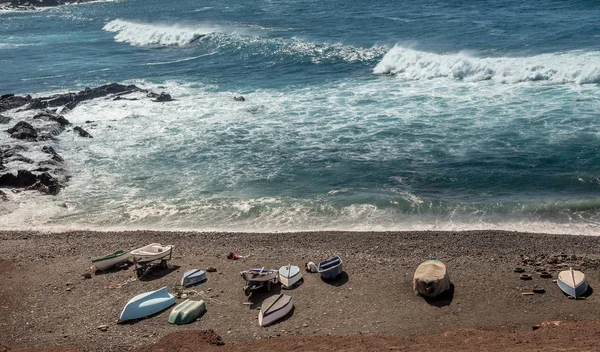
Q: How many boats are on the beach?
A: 11